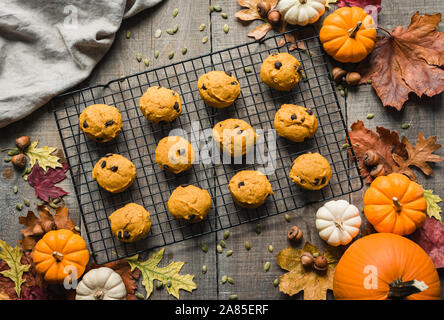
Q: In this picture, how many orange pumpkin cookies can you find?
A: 12